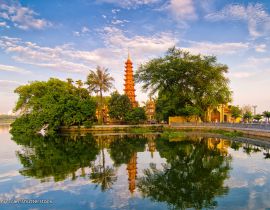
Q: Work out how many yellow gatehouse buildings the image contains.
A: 1